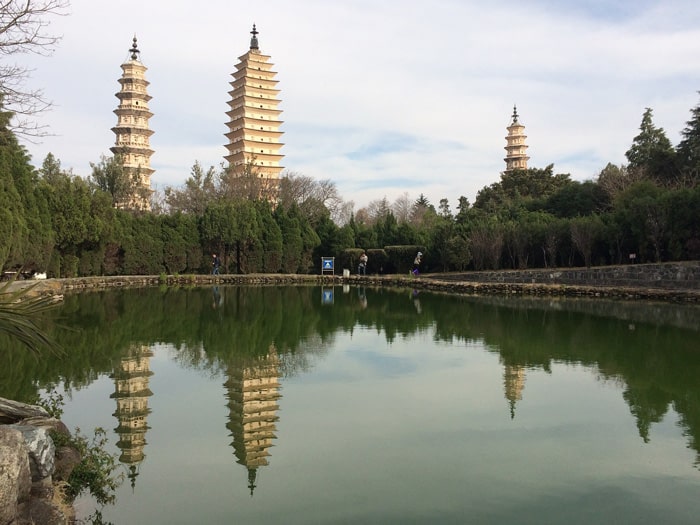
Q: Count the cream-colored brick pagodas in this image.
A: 3